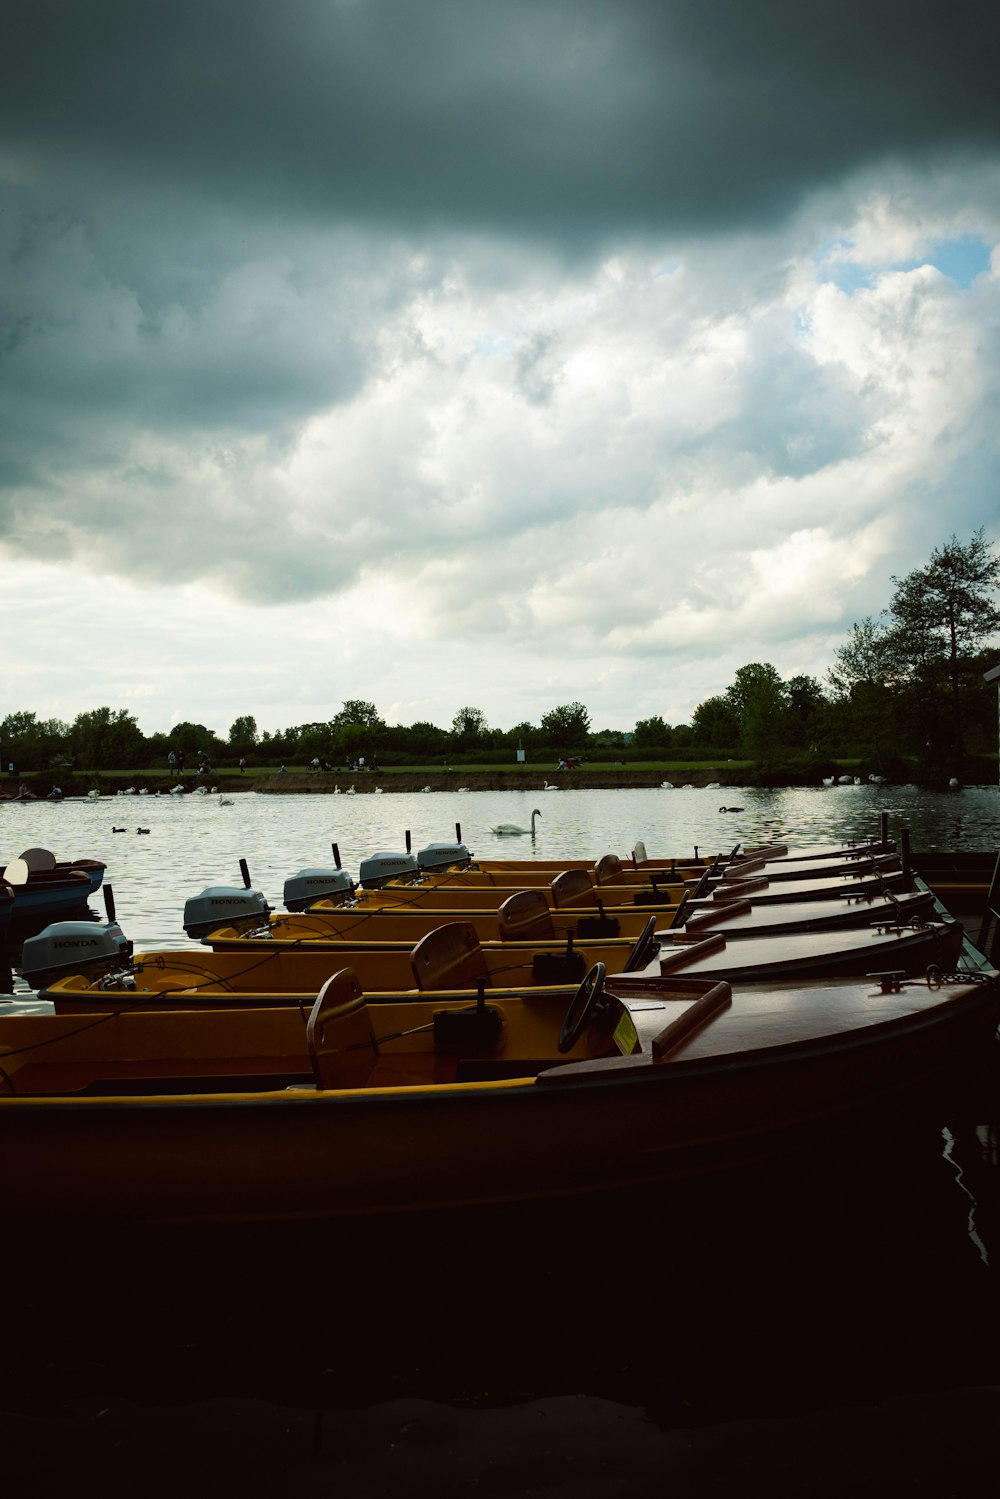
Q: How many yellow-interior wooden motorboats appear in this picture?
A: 6